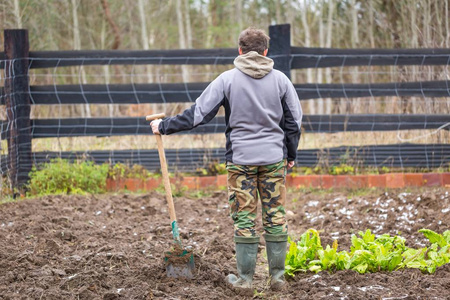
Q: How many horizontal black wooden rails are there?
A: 4